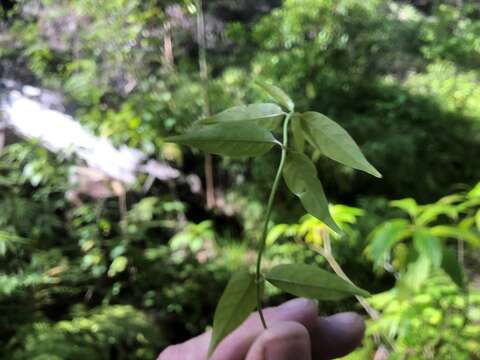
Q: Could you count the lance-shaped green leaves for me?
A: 7